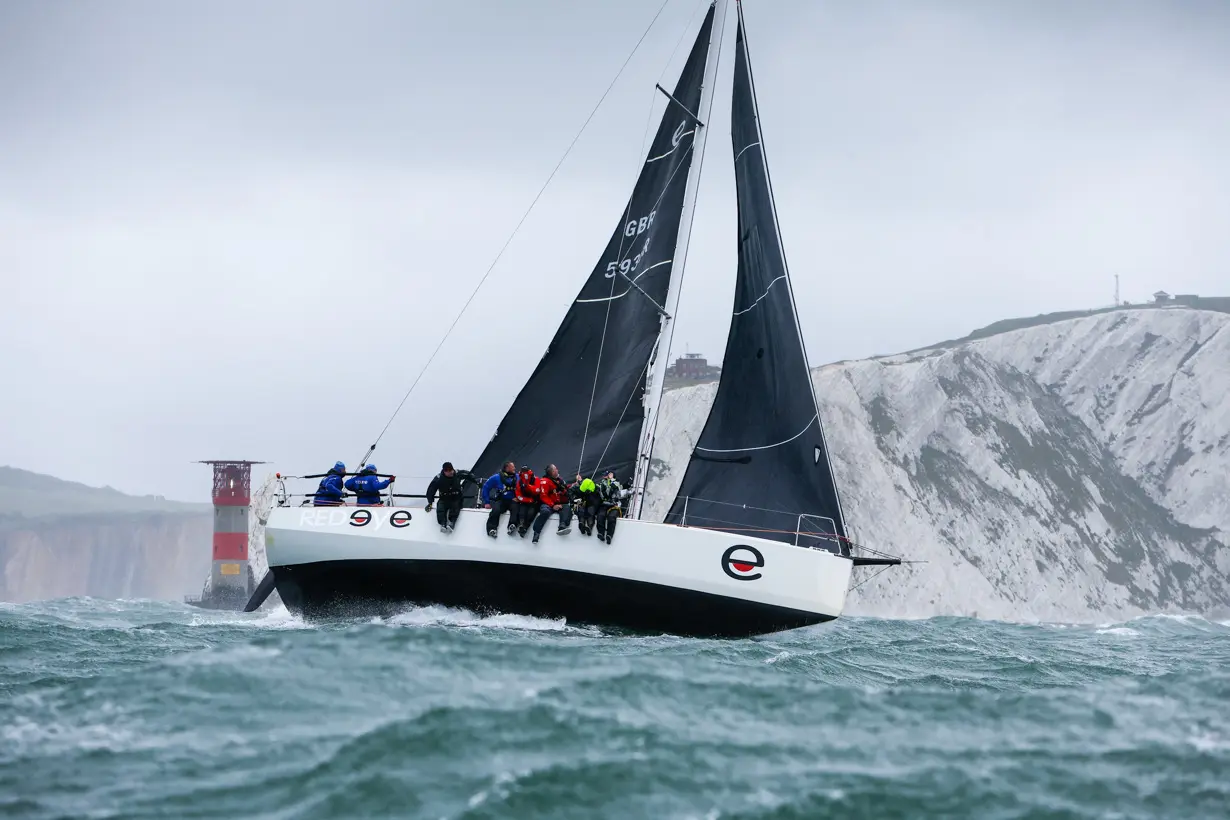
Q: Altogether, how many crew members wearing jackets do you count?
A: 8